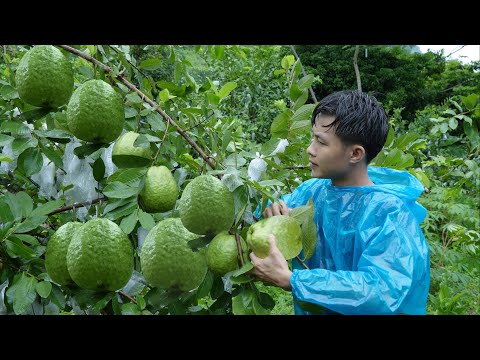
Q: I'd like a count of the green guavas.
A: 10